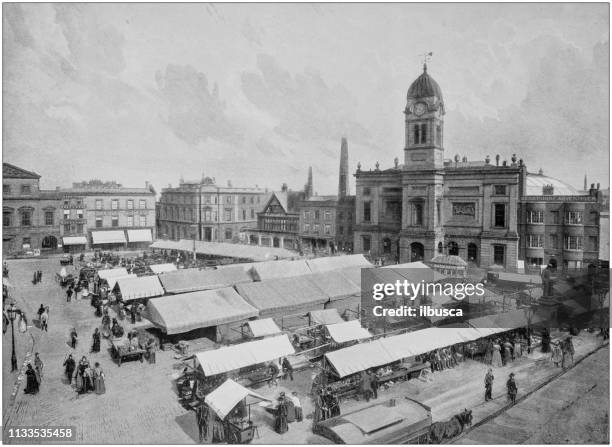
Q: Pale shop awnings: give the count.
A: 3